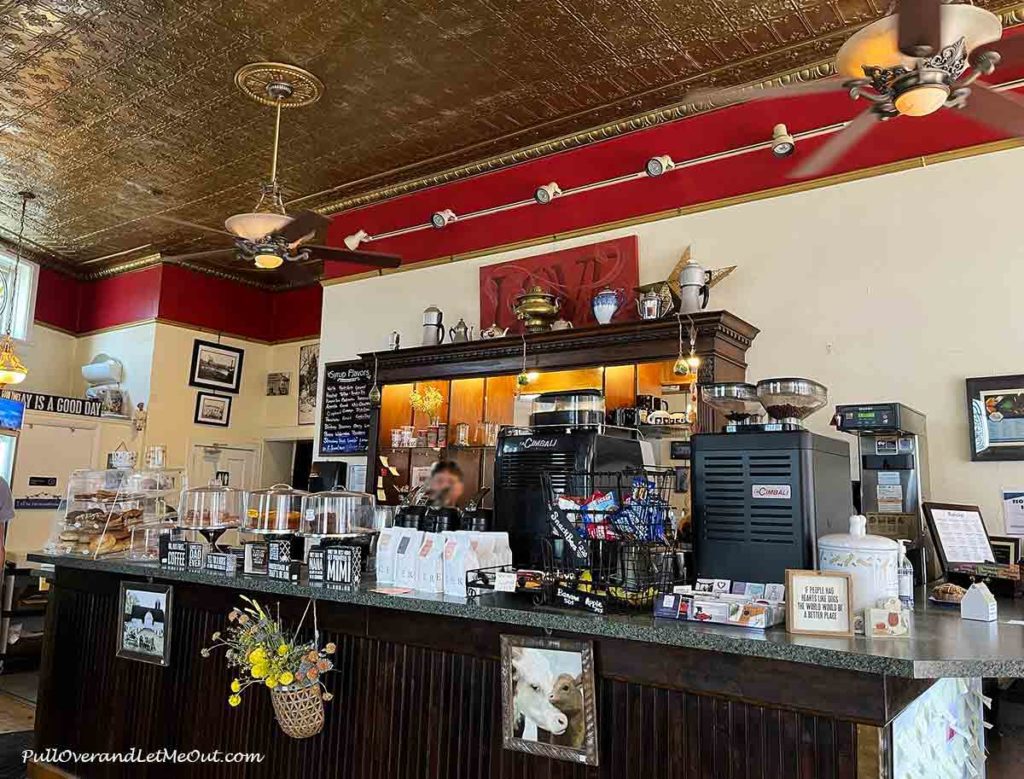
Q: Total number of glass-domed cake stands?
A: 3